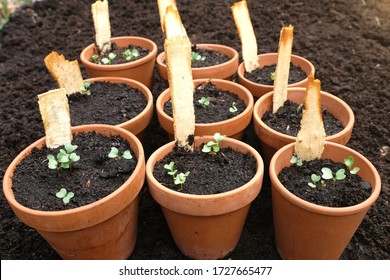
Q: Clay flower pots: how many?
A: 9